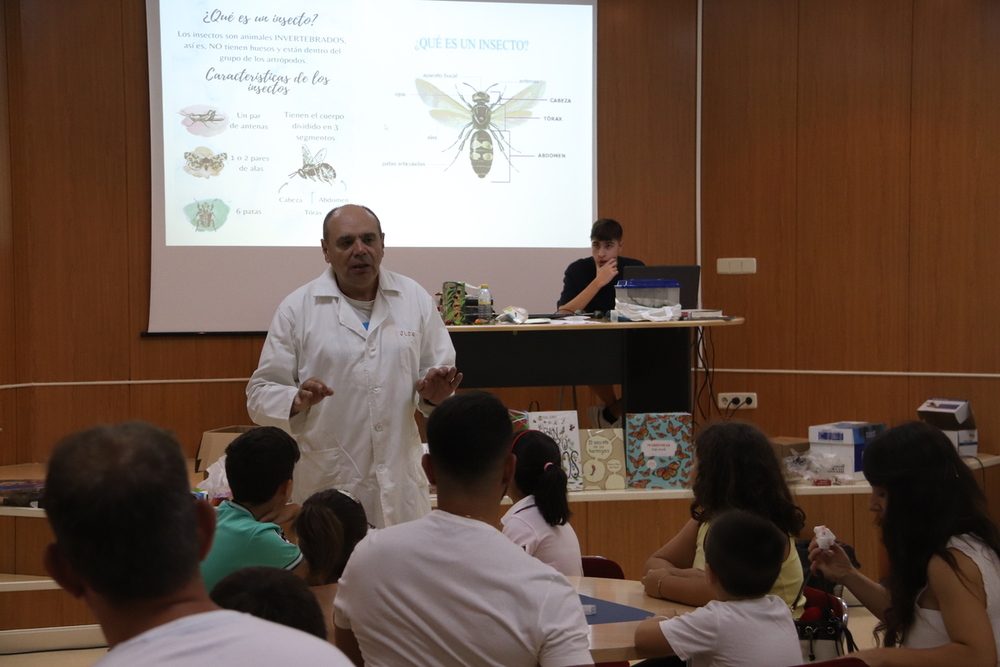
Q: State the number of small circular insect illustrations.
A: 3